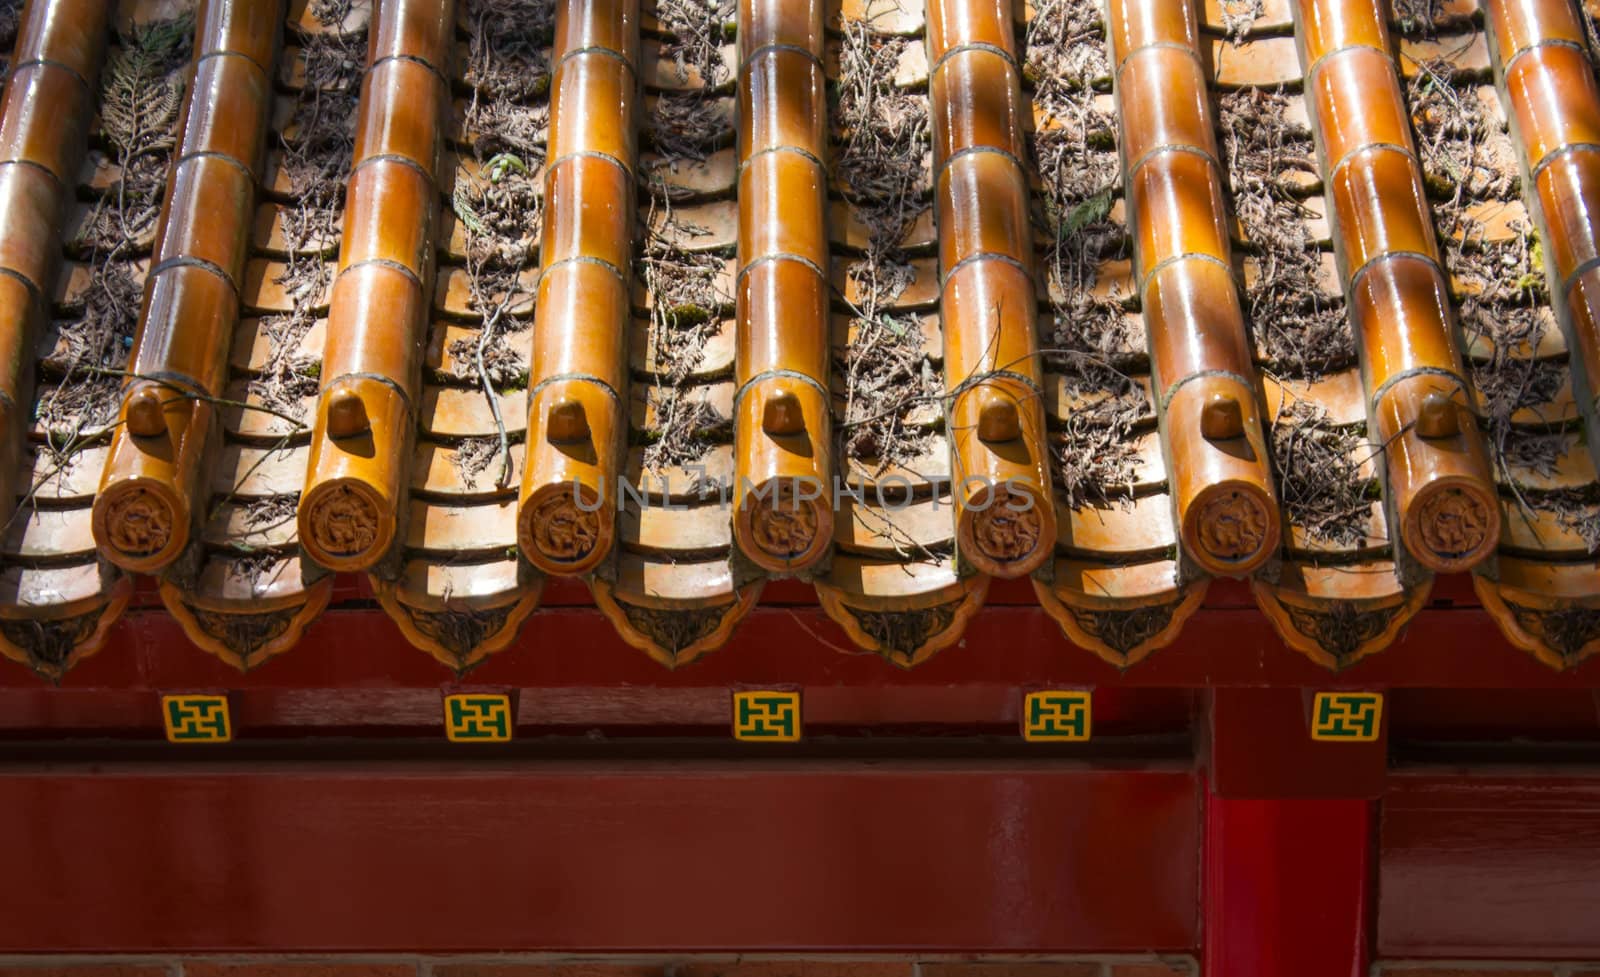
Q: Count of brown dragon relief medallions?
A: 7